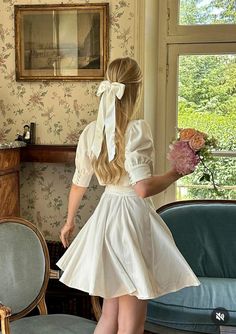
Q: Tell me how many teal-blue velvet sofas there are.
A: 1